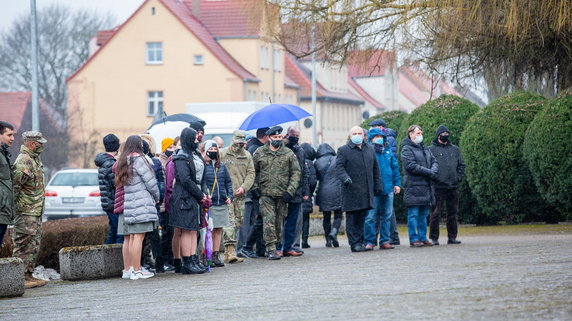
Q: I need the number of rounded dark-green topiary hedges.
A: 4